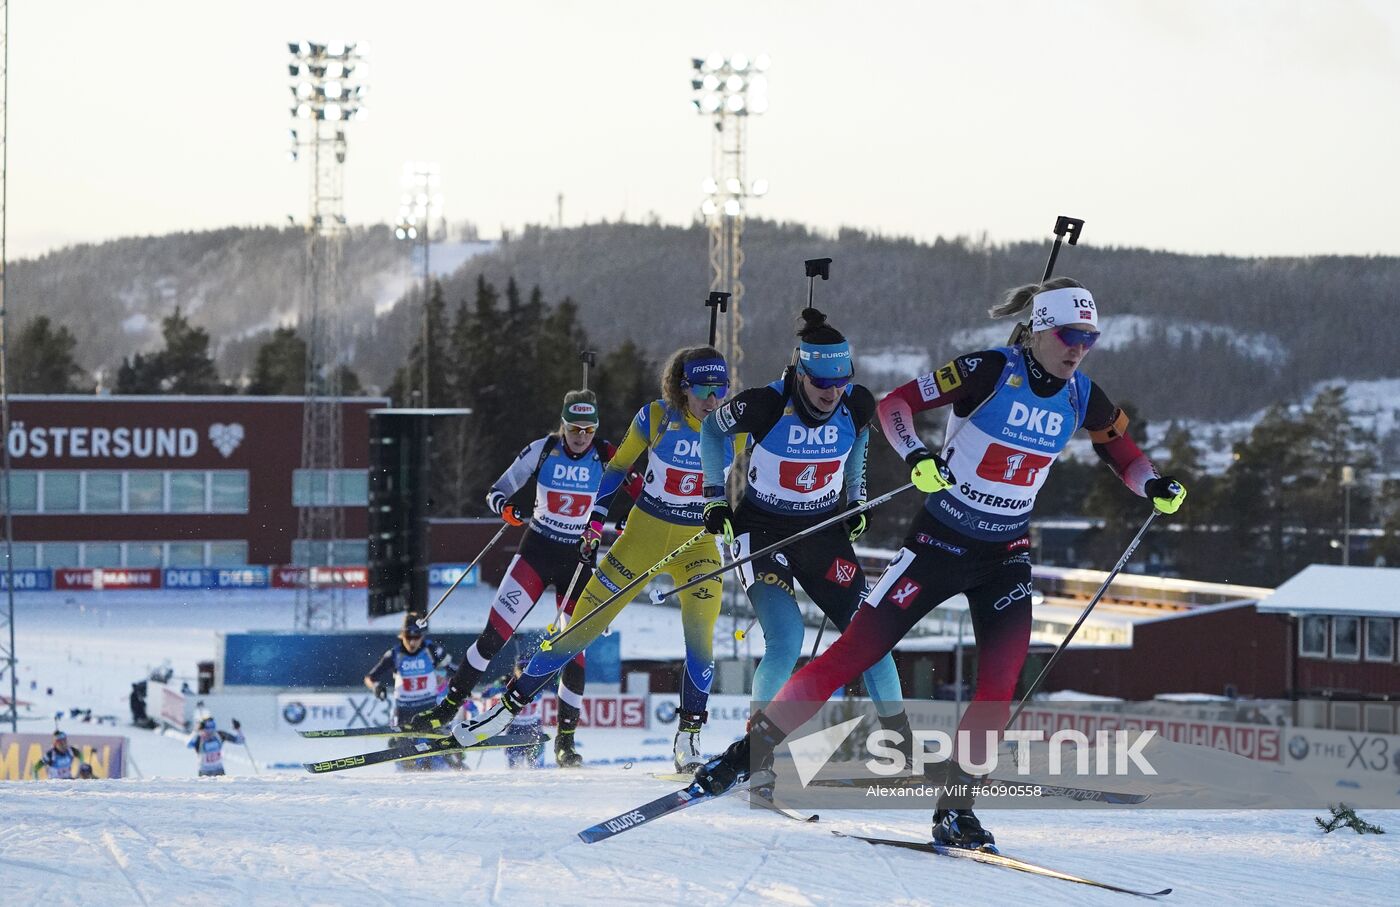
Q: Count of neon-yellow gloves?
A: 2